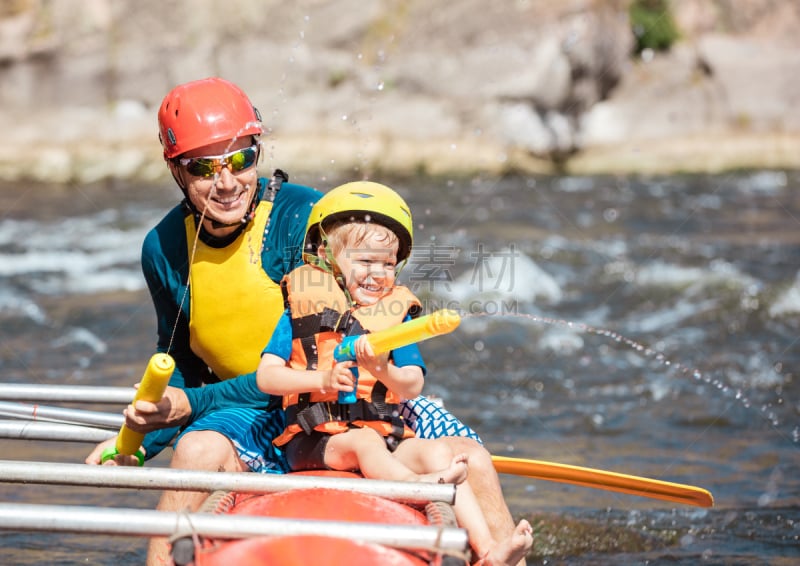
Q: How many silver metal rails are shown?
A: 5